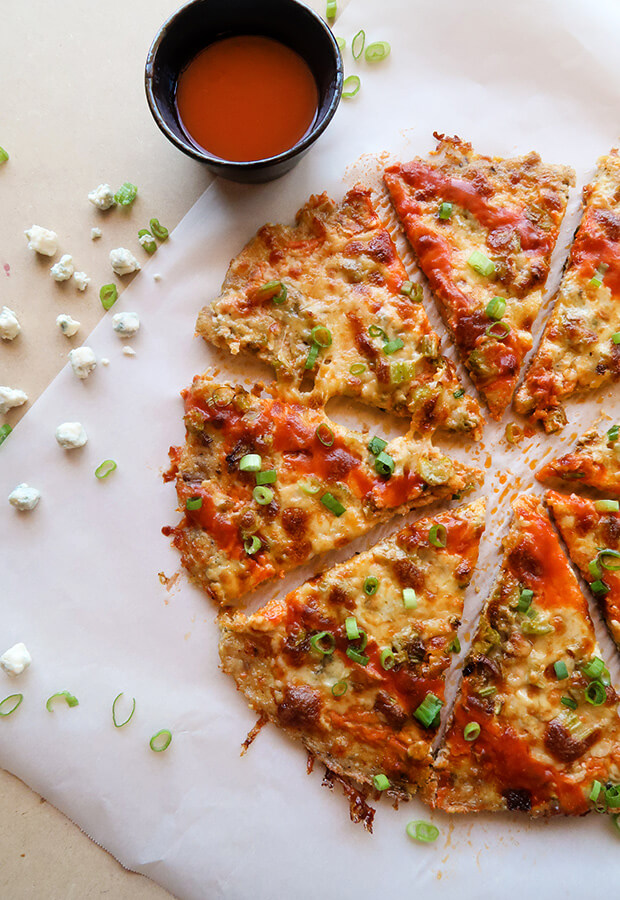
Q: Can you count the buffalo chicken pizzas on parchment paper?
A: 1